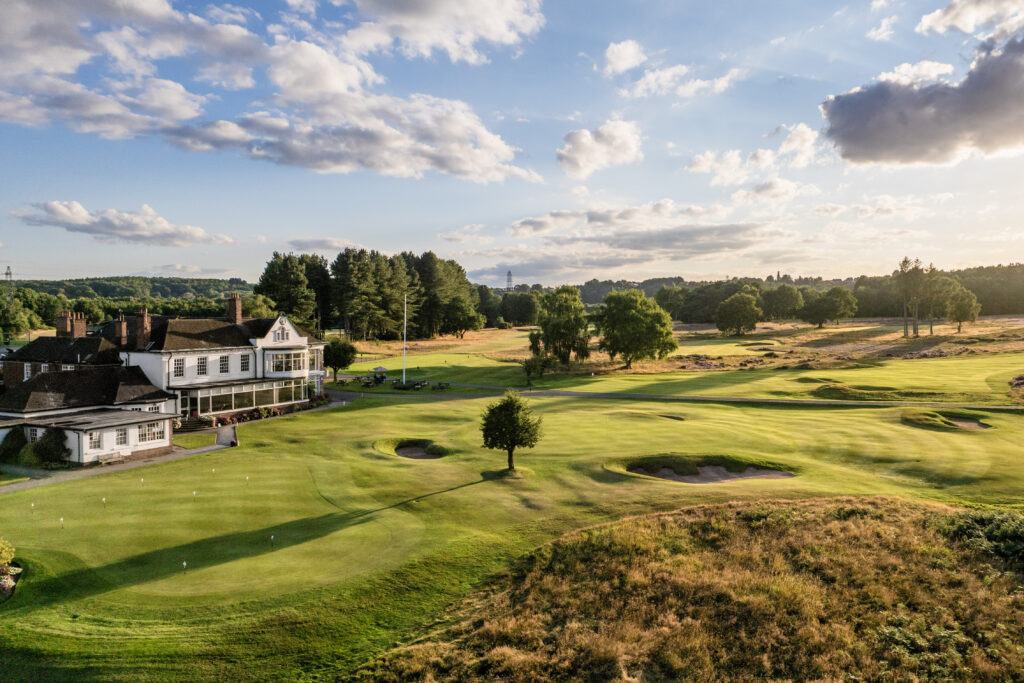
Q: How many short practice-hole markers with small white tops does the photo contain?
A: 9